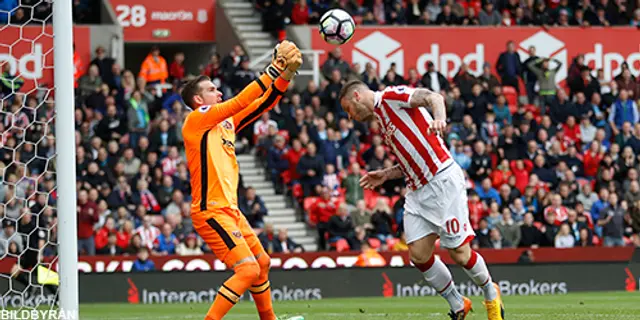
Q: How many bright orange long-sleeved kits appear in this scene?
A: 1